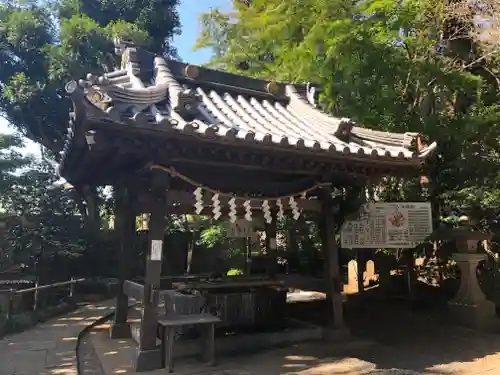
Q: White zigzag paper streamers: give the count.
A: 7